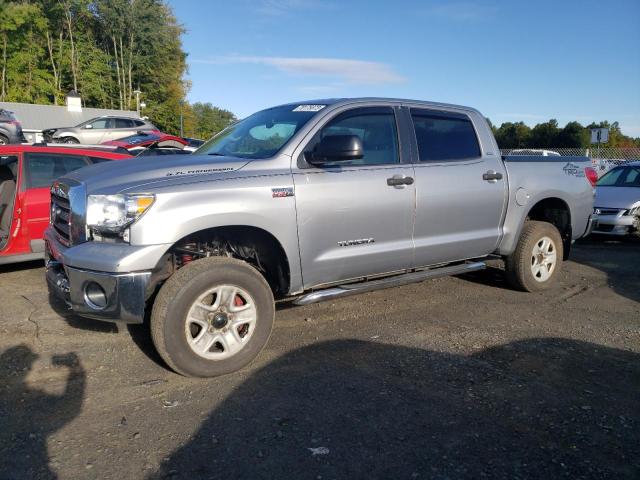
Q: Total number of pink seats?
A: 0